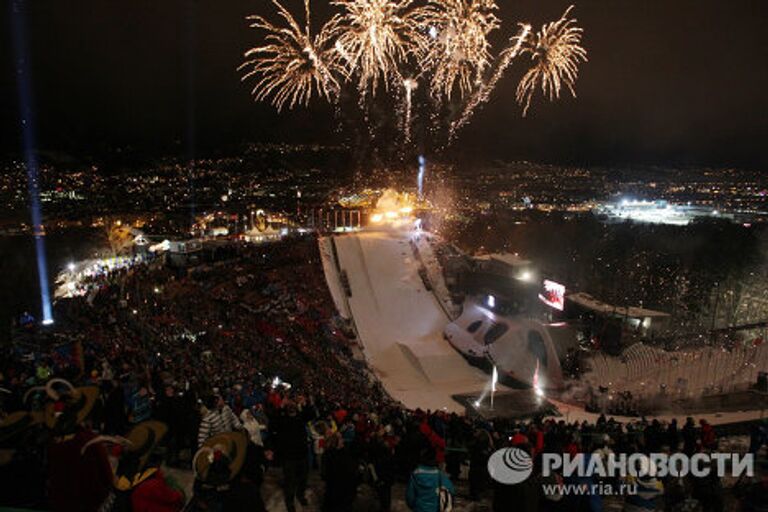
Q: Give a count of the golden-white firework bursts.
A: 4